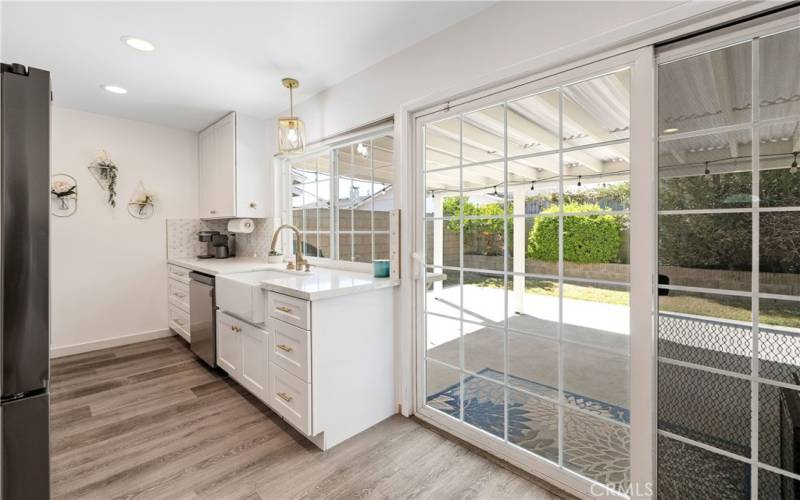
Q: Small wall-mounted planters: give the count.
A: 3